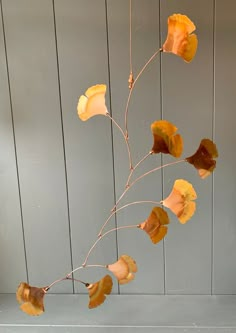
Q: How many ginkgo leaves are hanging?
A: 9